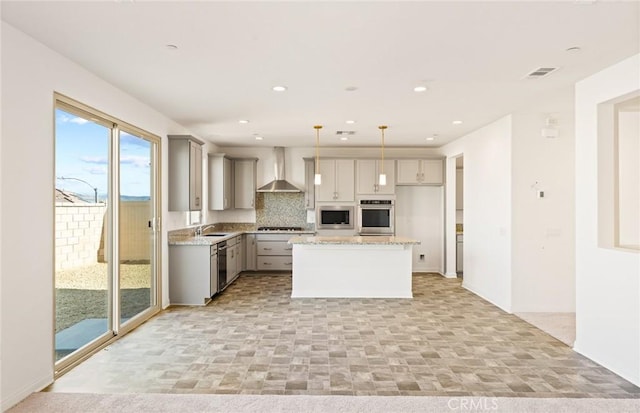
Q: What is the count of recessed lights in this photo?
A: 8